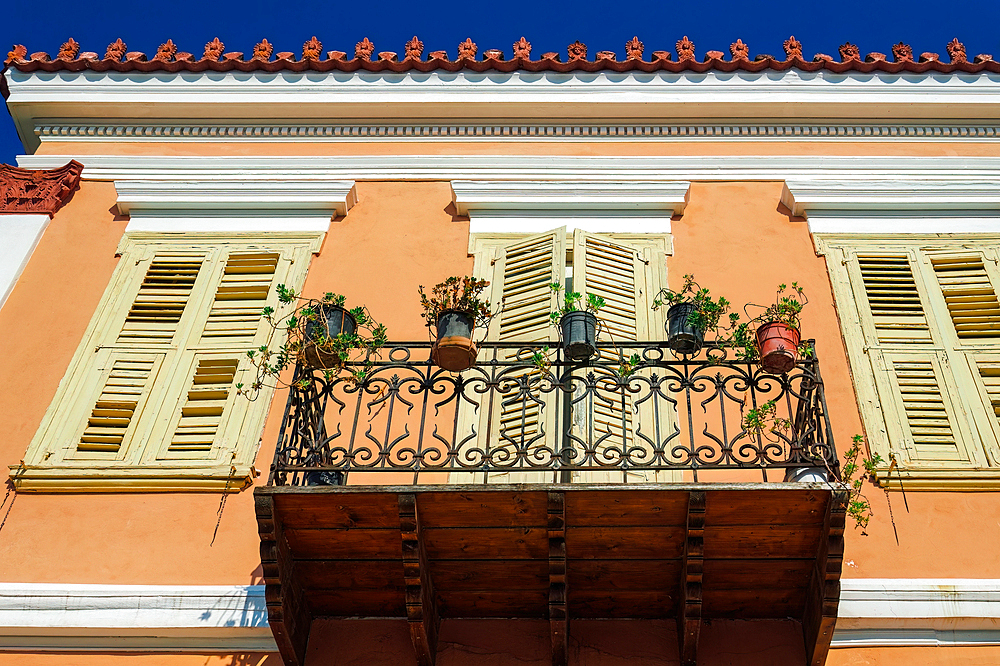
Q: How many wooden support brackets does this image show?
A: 5